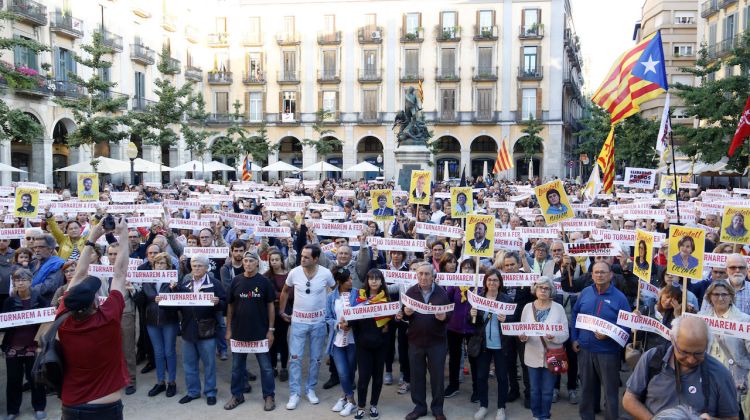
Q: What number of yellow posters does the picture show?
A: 11